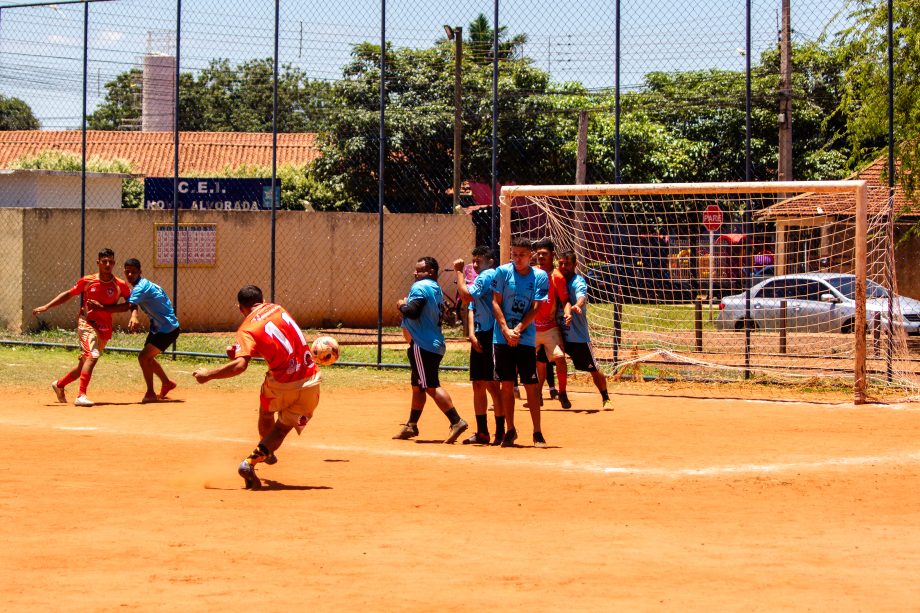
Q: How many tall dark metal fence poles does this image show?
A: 8